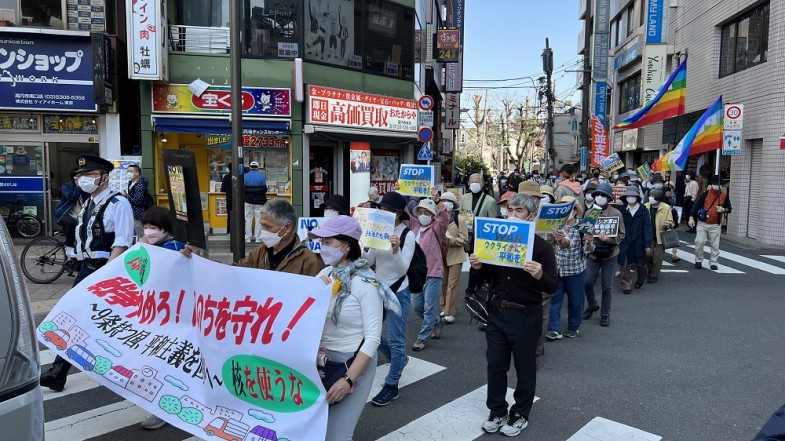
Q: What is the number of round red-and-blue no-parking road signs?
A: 1